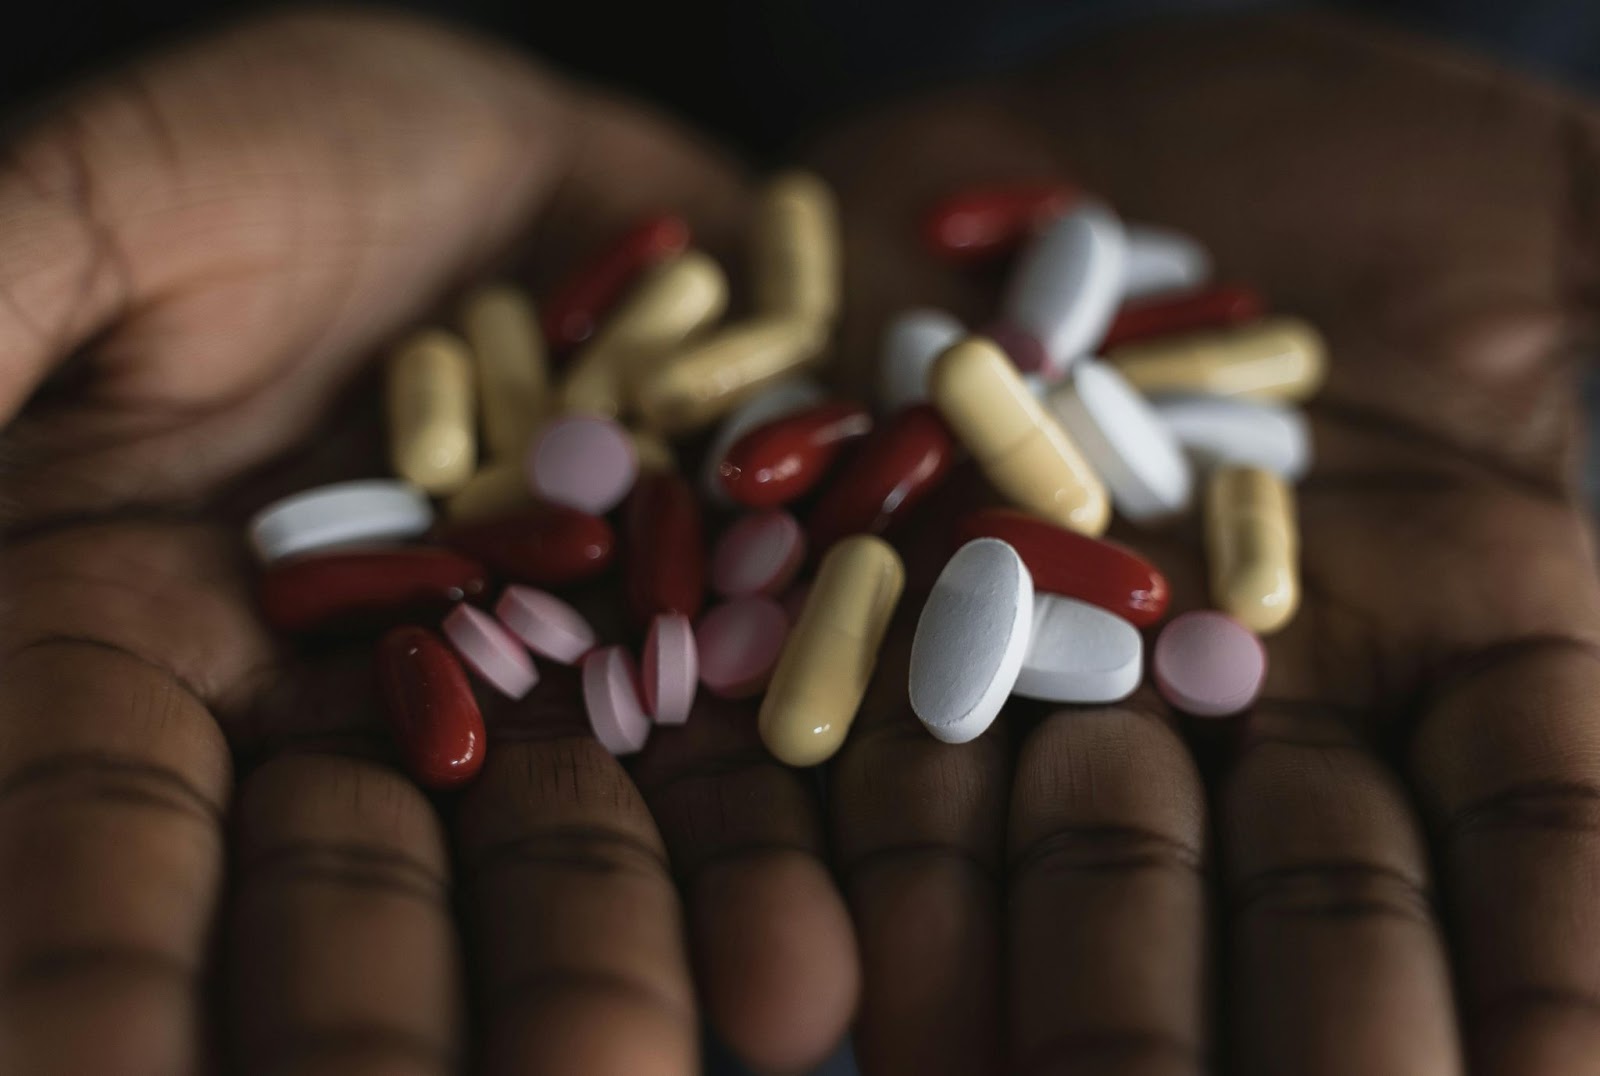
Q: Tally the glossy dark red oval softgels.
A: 10